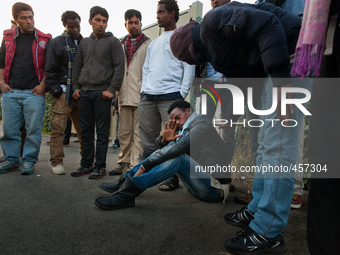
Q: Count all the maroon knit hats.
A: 1